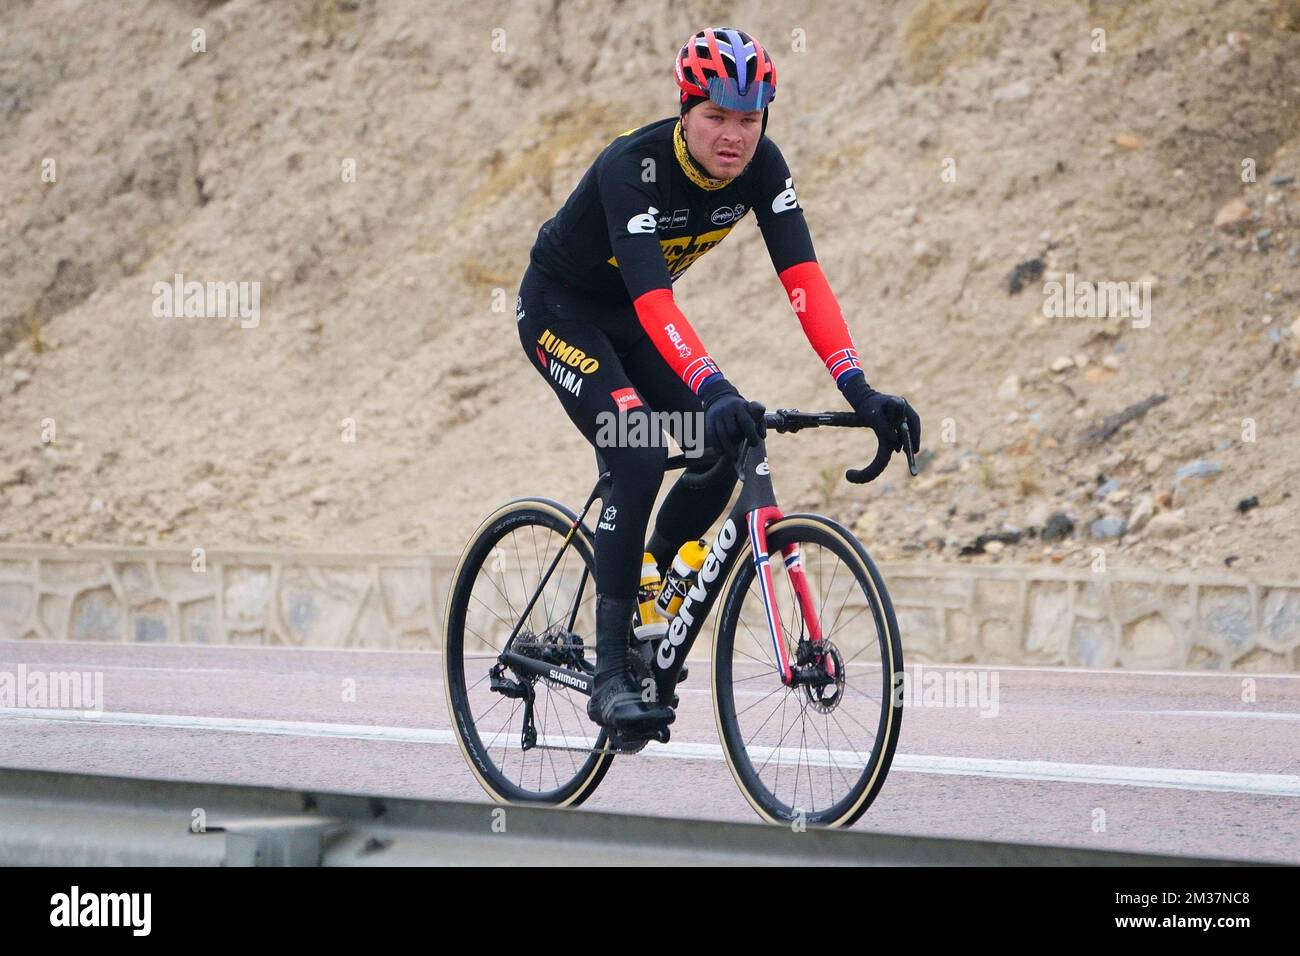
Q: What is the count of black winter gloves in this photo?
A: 2